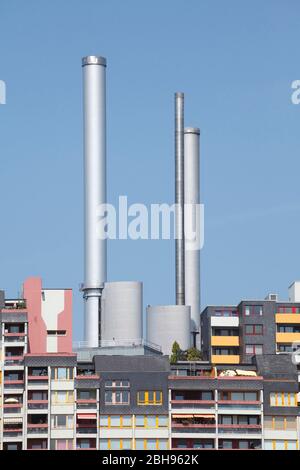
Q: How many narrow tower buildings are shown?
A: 3